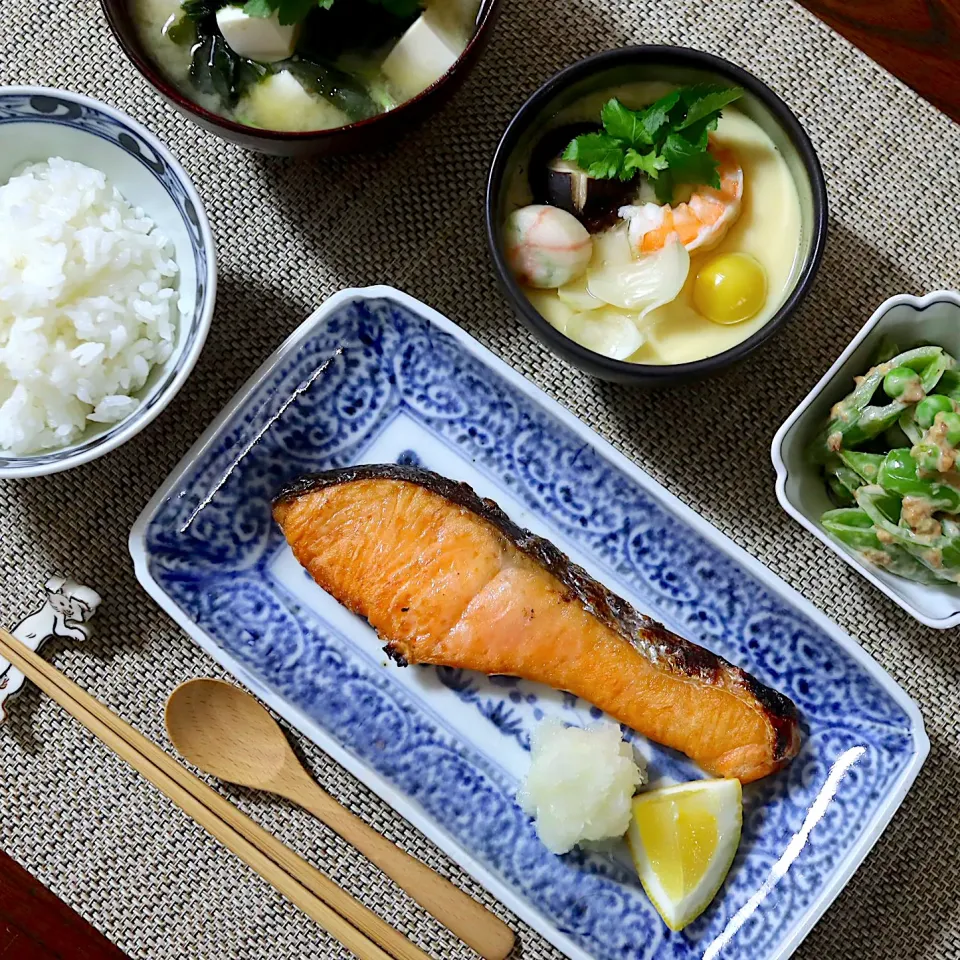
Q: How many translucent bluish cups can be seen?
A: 0